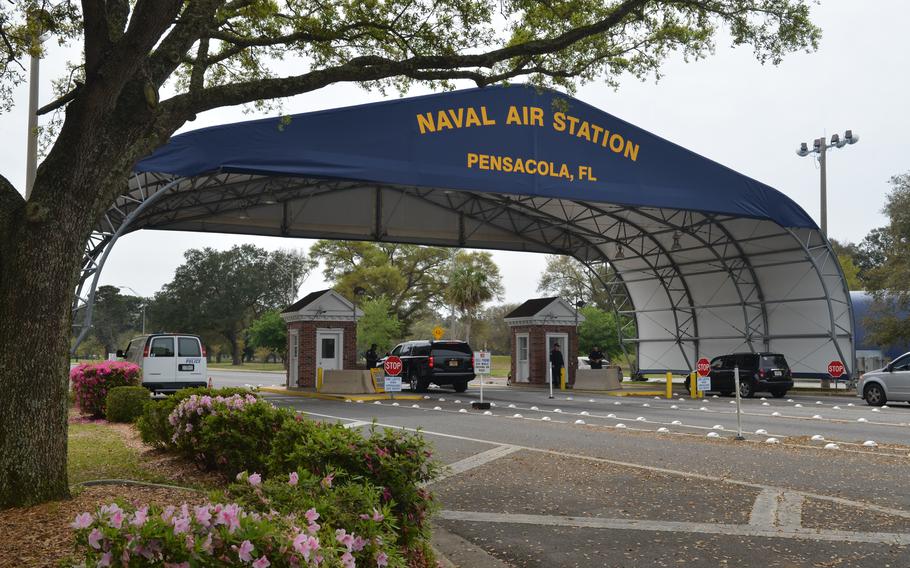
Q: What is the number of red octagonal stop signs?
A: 3